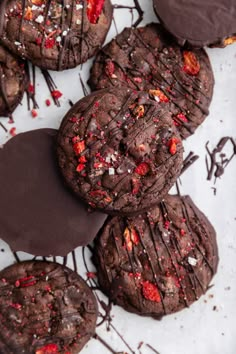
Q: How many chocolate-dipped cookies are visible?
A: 2